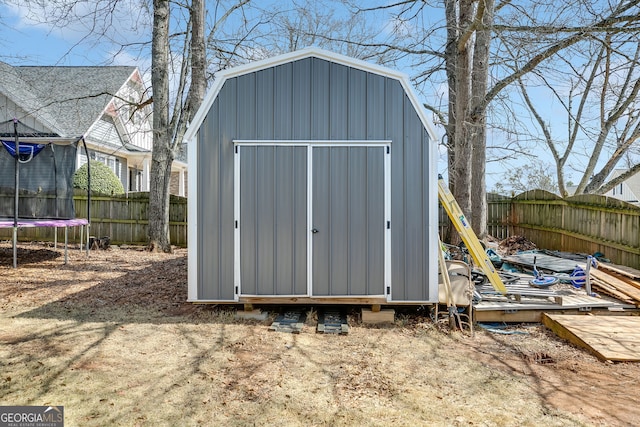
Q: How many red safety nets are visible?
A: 0